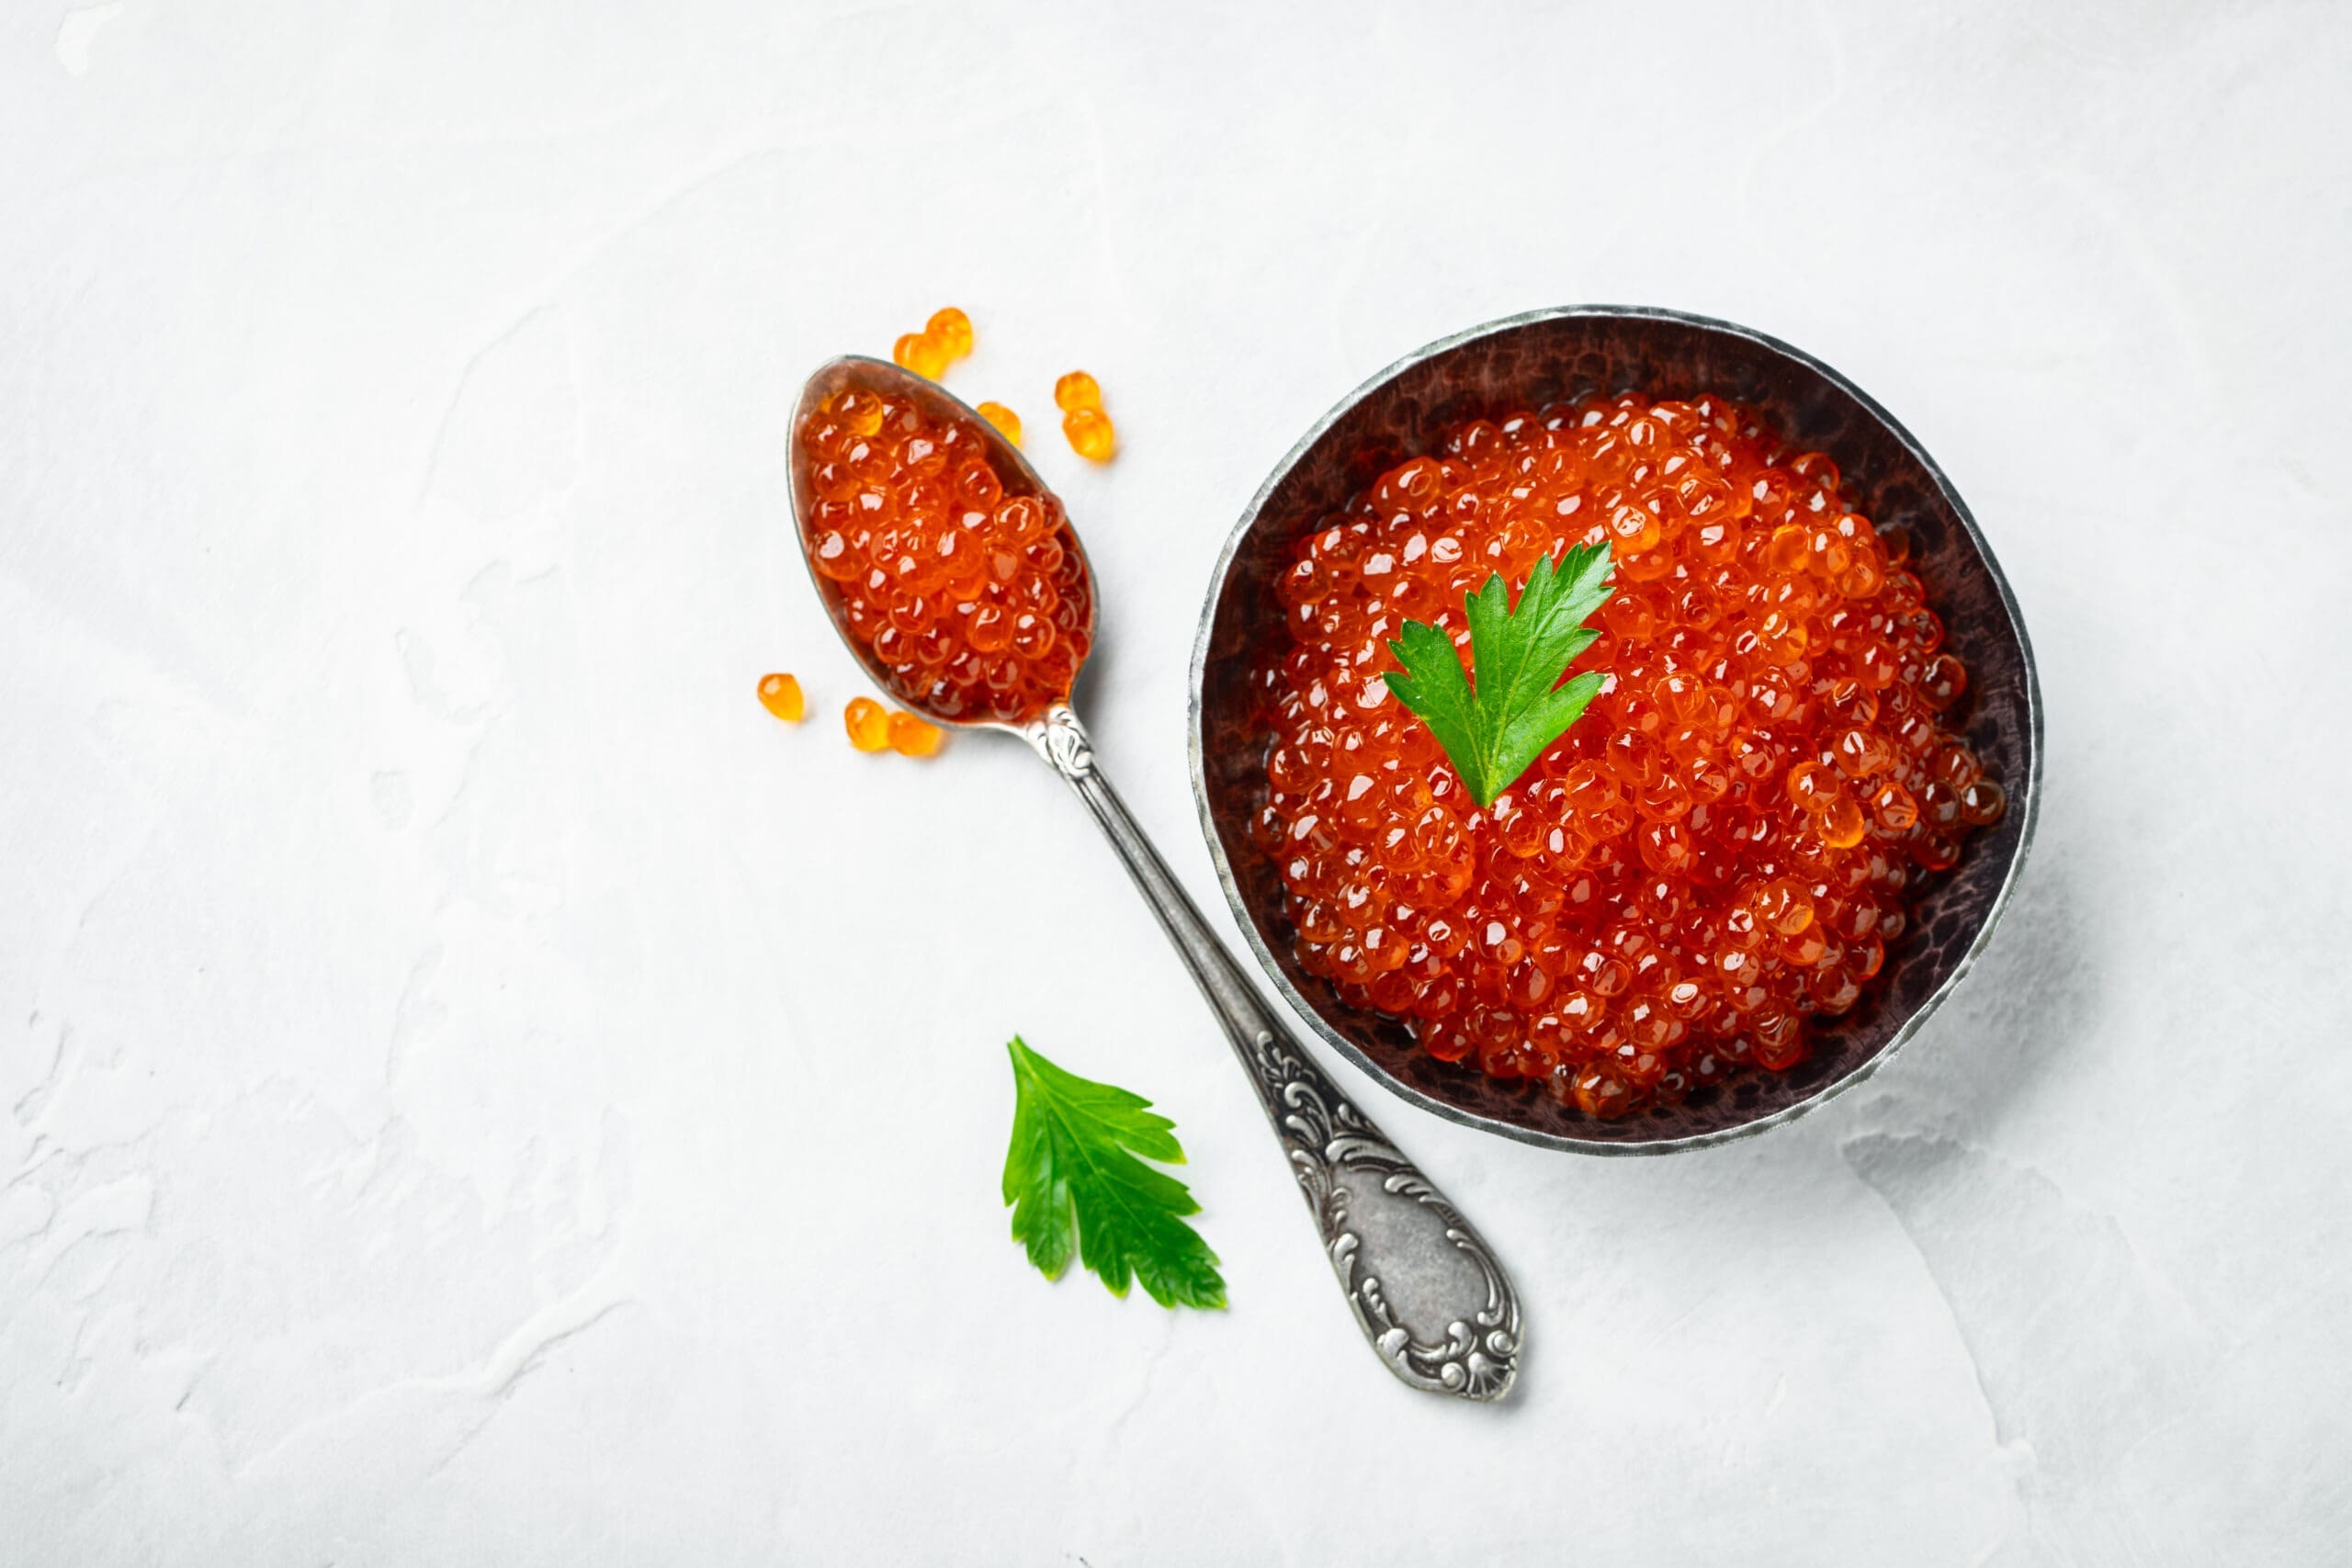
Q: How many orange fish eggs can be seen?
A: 8